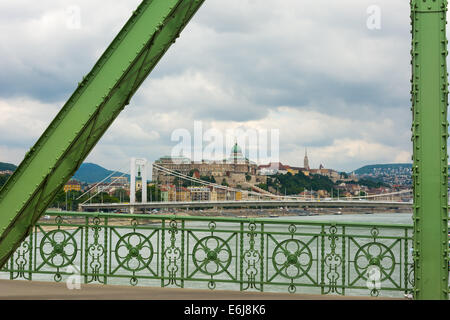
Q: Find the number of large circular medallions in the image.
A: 5